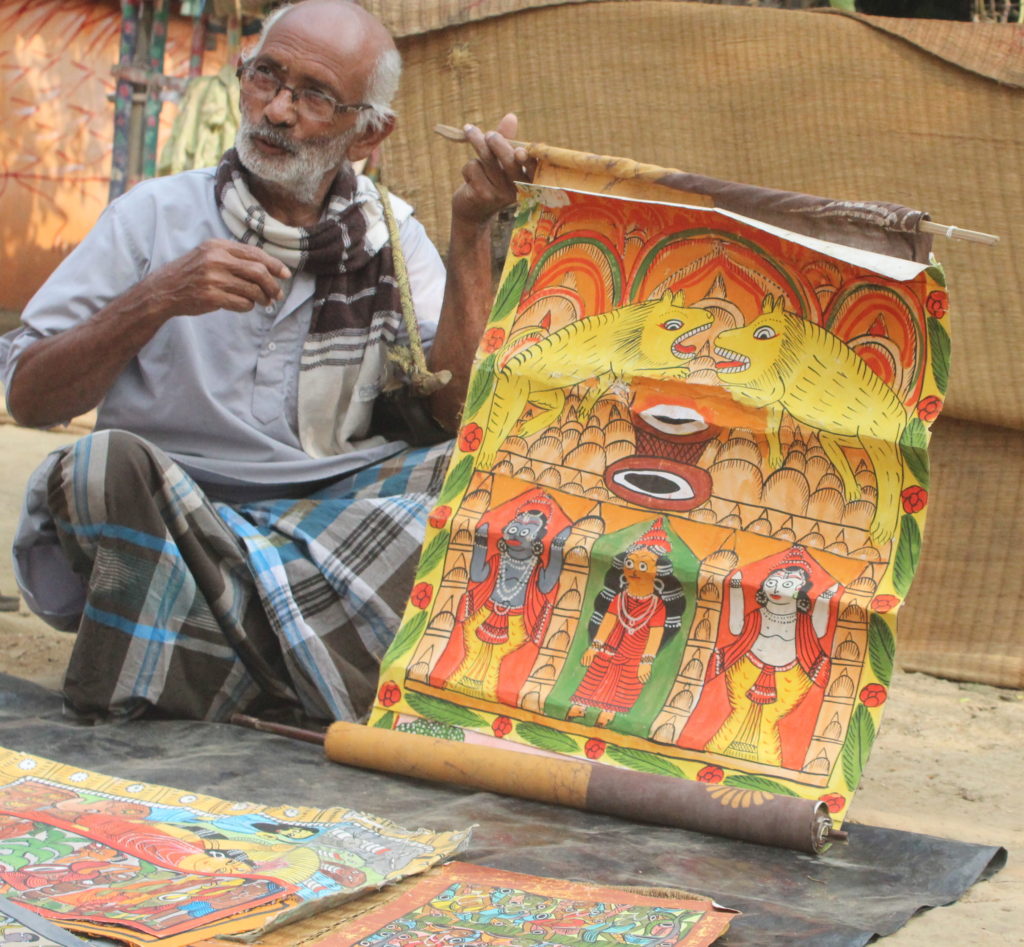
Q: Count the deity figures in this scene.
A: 3